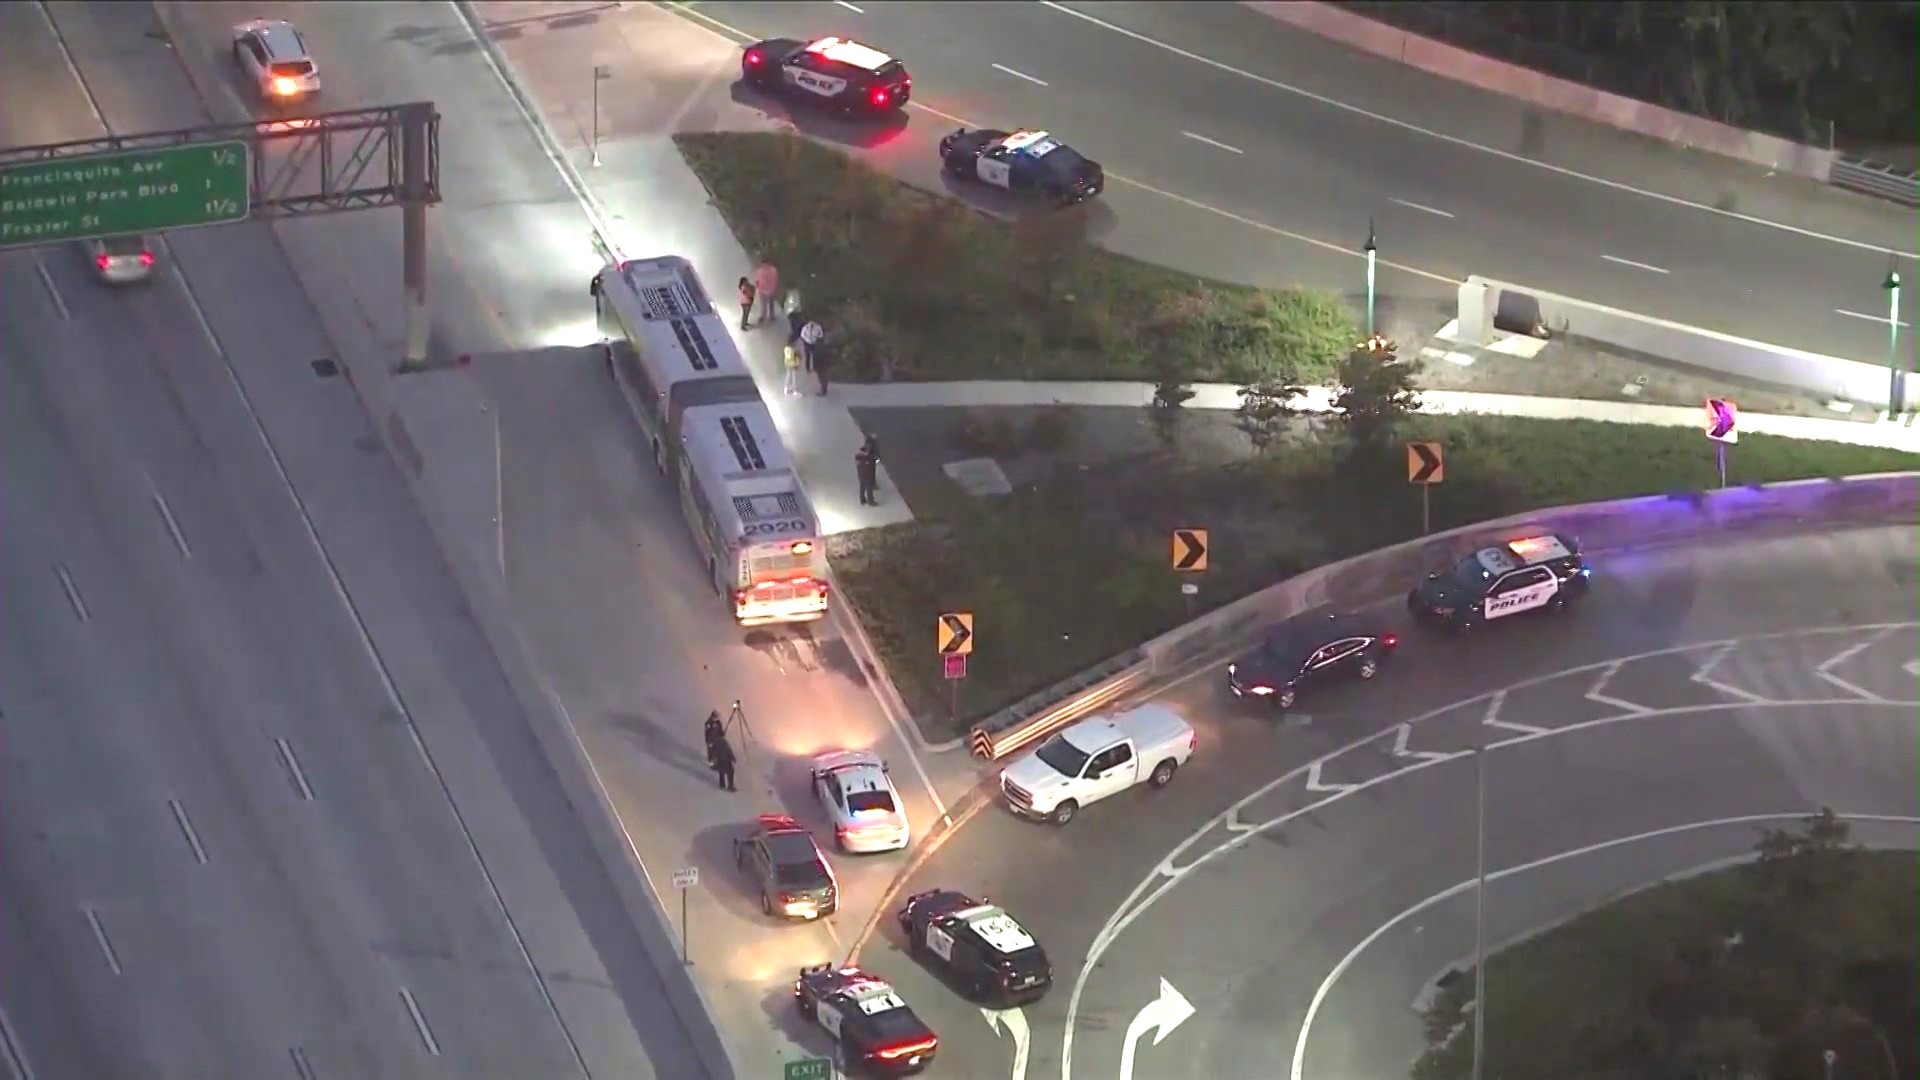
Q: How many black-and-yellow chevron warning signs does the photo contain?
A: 4